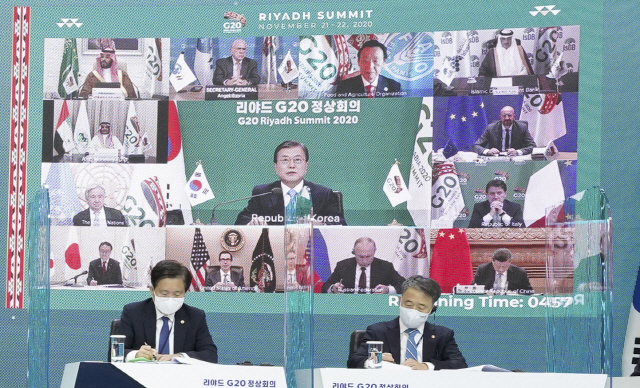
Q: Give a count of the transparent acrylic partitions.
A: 3